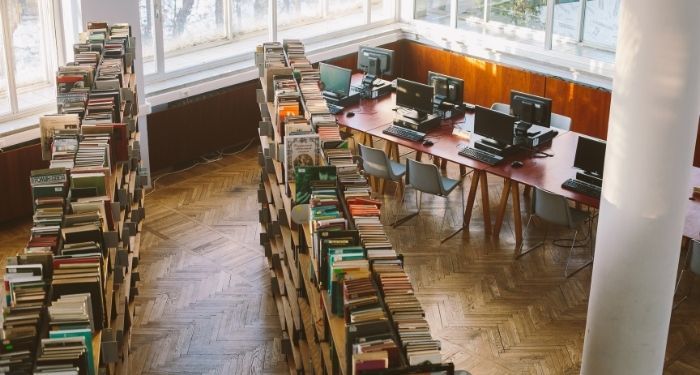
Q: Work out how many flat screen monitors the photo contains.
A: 7